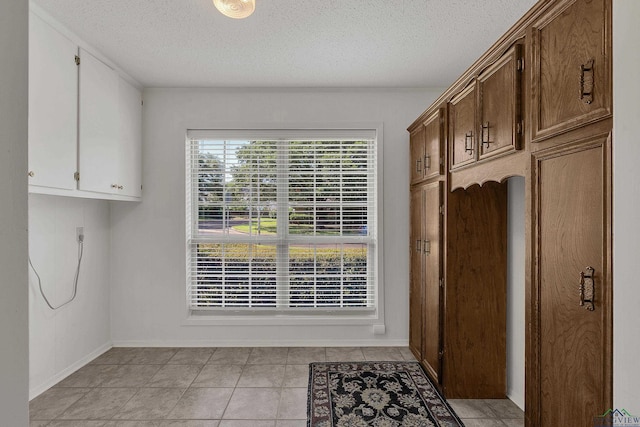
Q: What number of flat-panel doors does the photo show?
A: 3